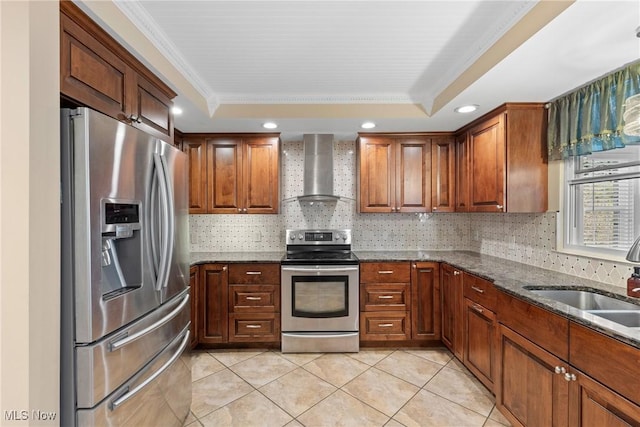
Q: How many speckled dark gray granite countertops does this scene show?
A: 2